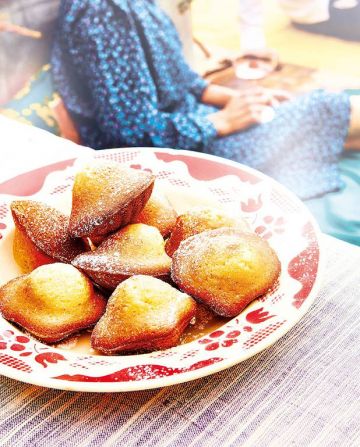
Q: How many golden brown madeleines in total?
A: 8